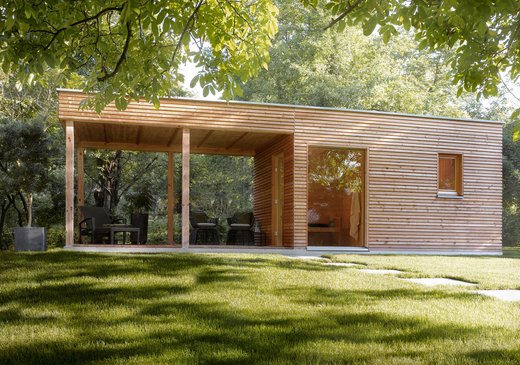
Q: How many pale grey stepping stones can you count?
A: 5